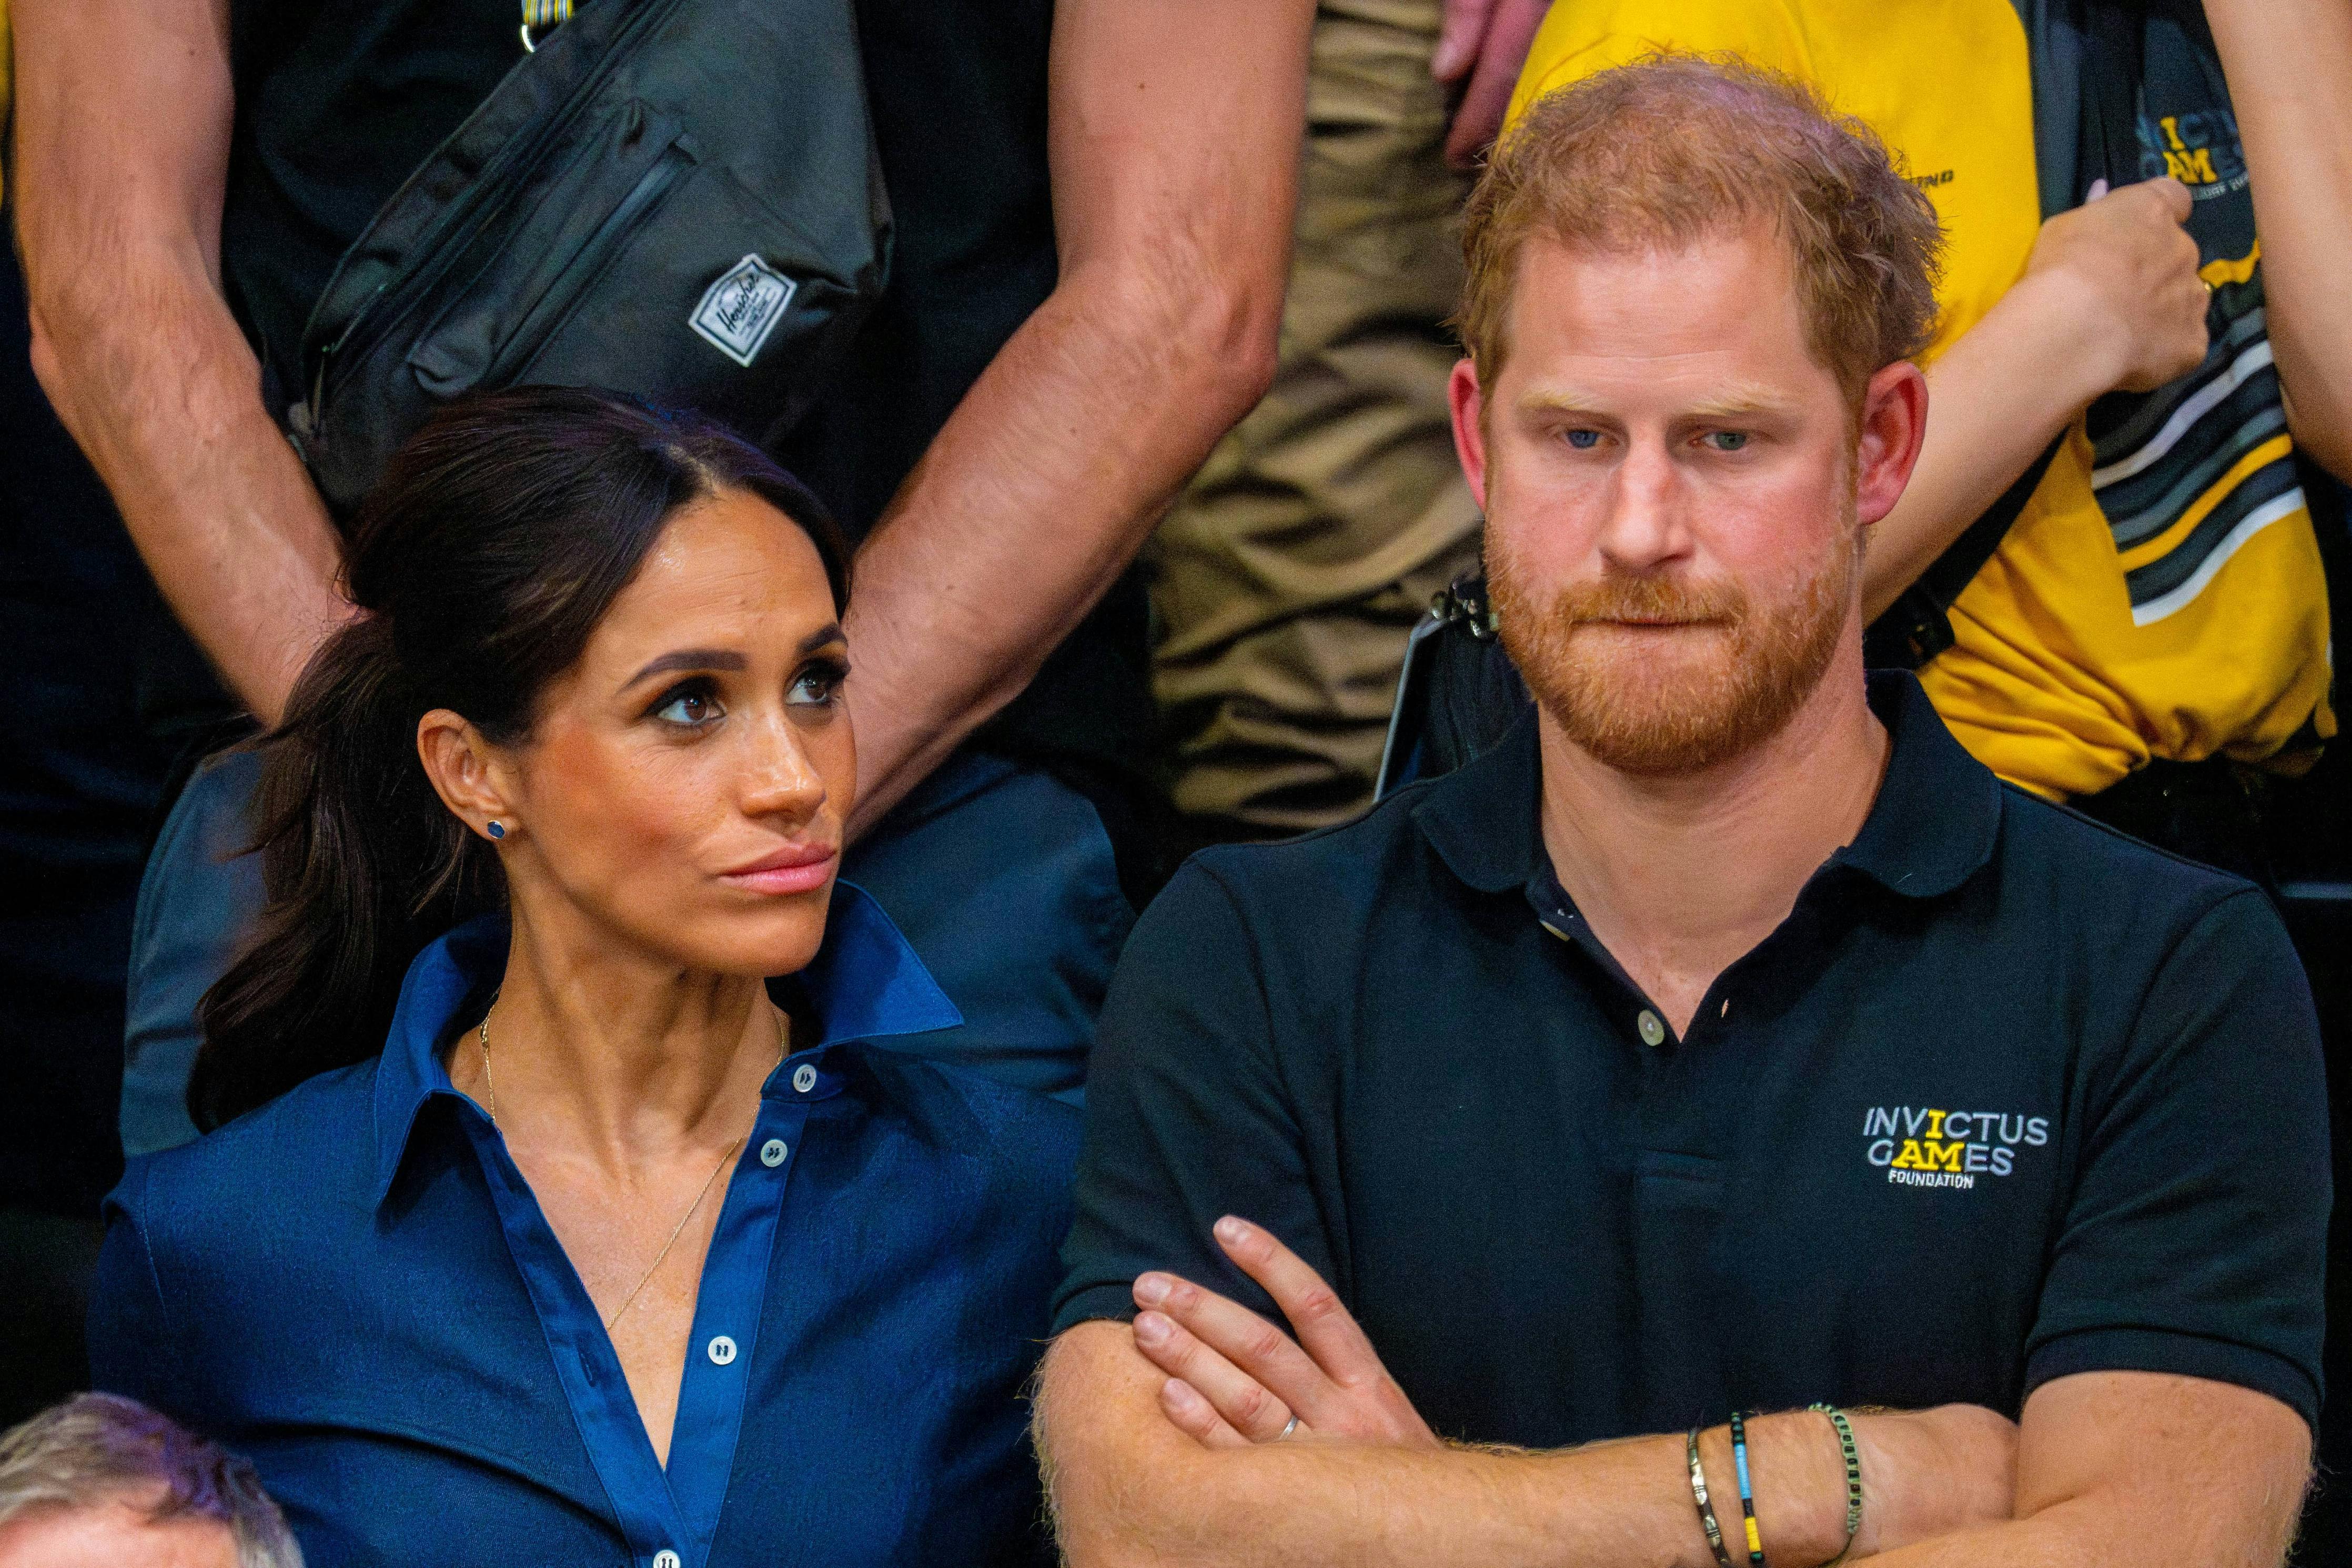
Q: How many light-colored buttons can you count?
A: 6